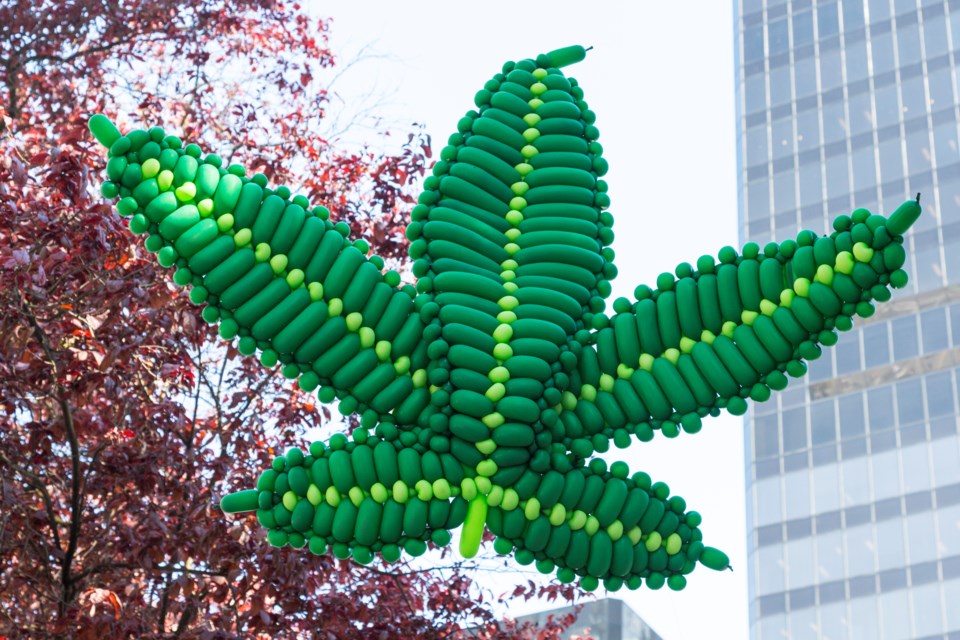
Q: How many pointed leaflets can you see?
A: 5